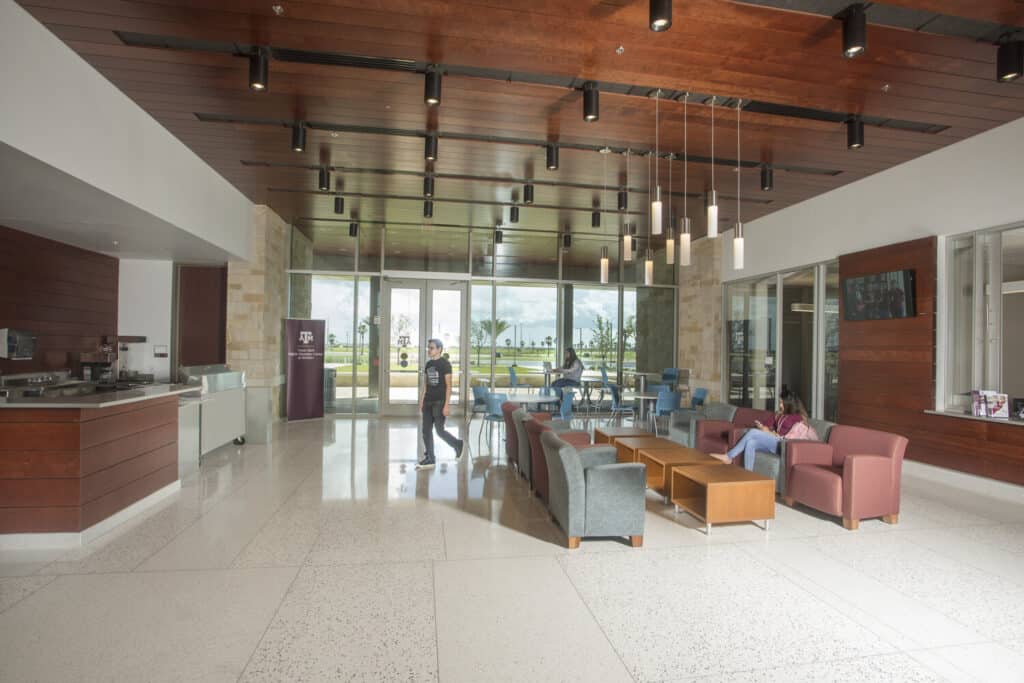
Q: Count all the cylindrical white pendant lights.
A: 8